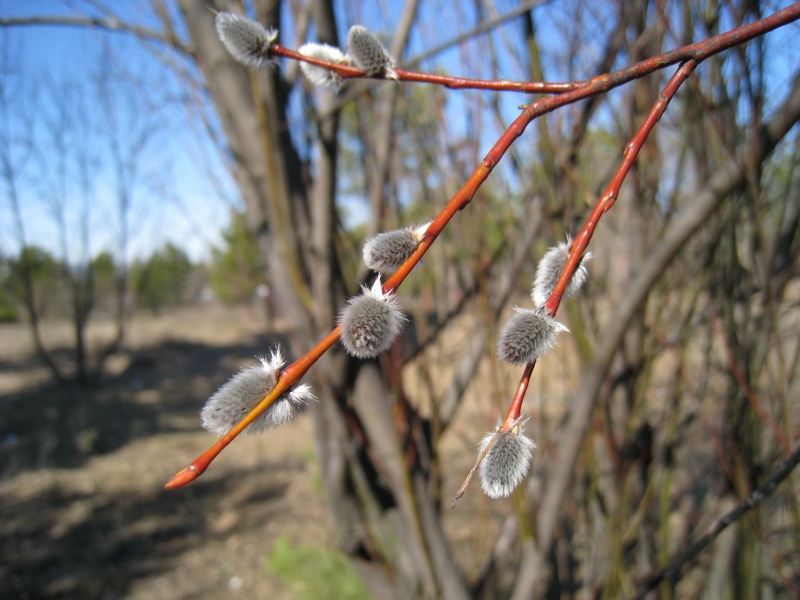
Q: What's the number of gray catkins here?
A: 9